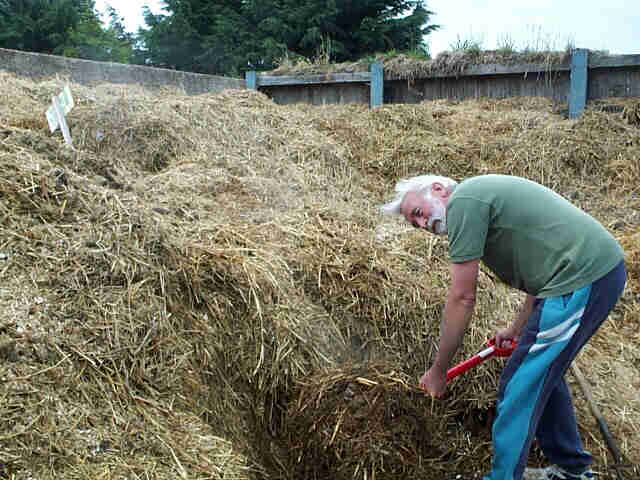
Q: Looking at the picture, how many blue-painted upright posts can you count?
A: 3